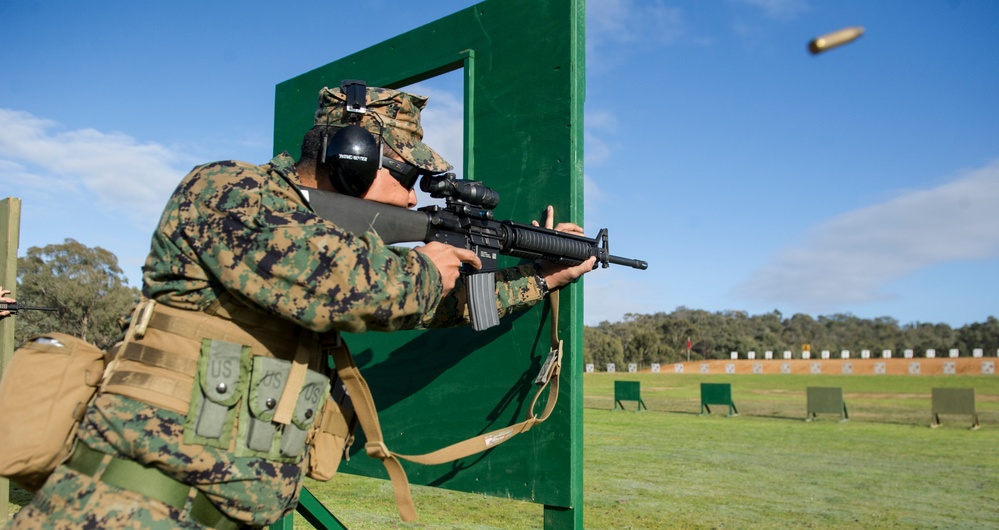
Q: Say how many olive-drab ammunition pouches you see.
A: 3